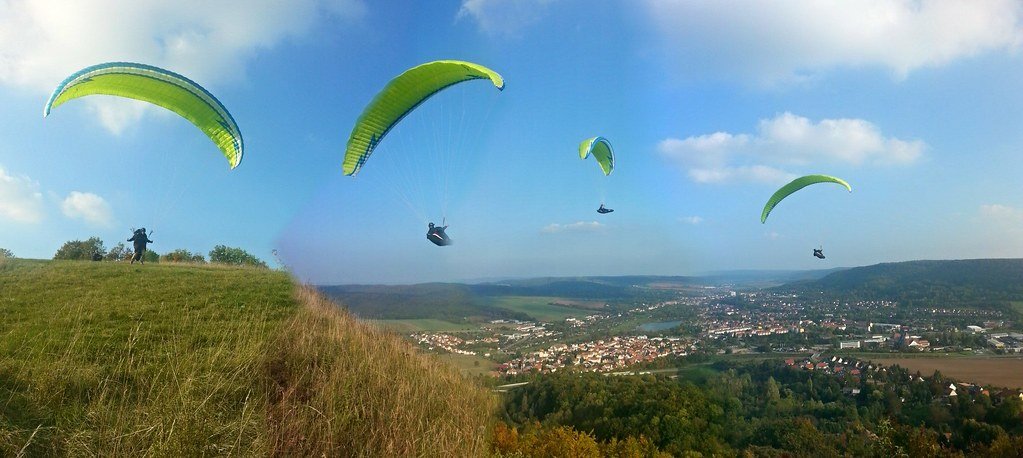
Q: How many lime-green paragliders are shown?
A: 4